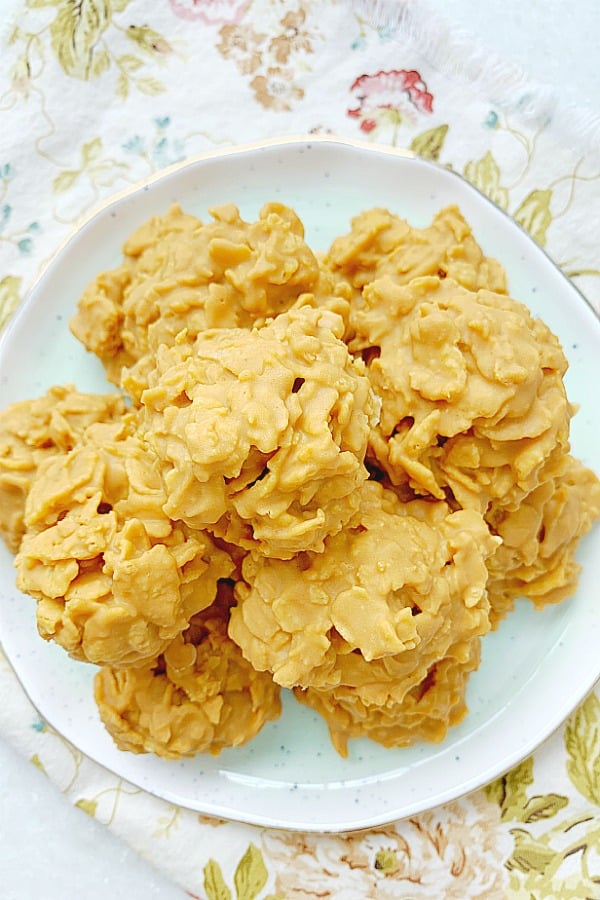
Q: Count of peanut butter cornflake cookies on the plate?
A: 10